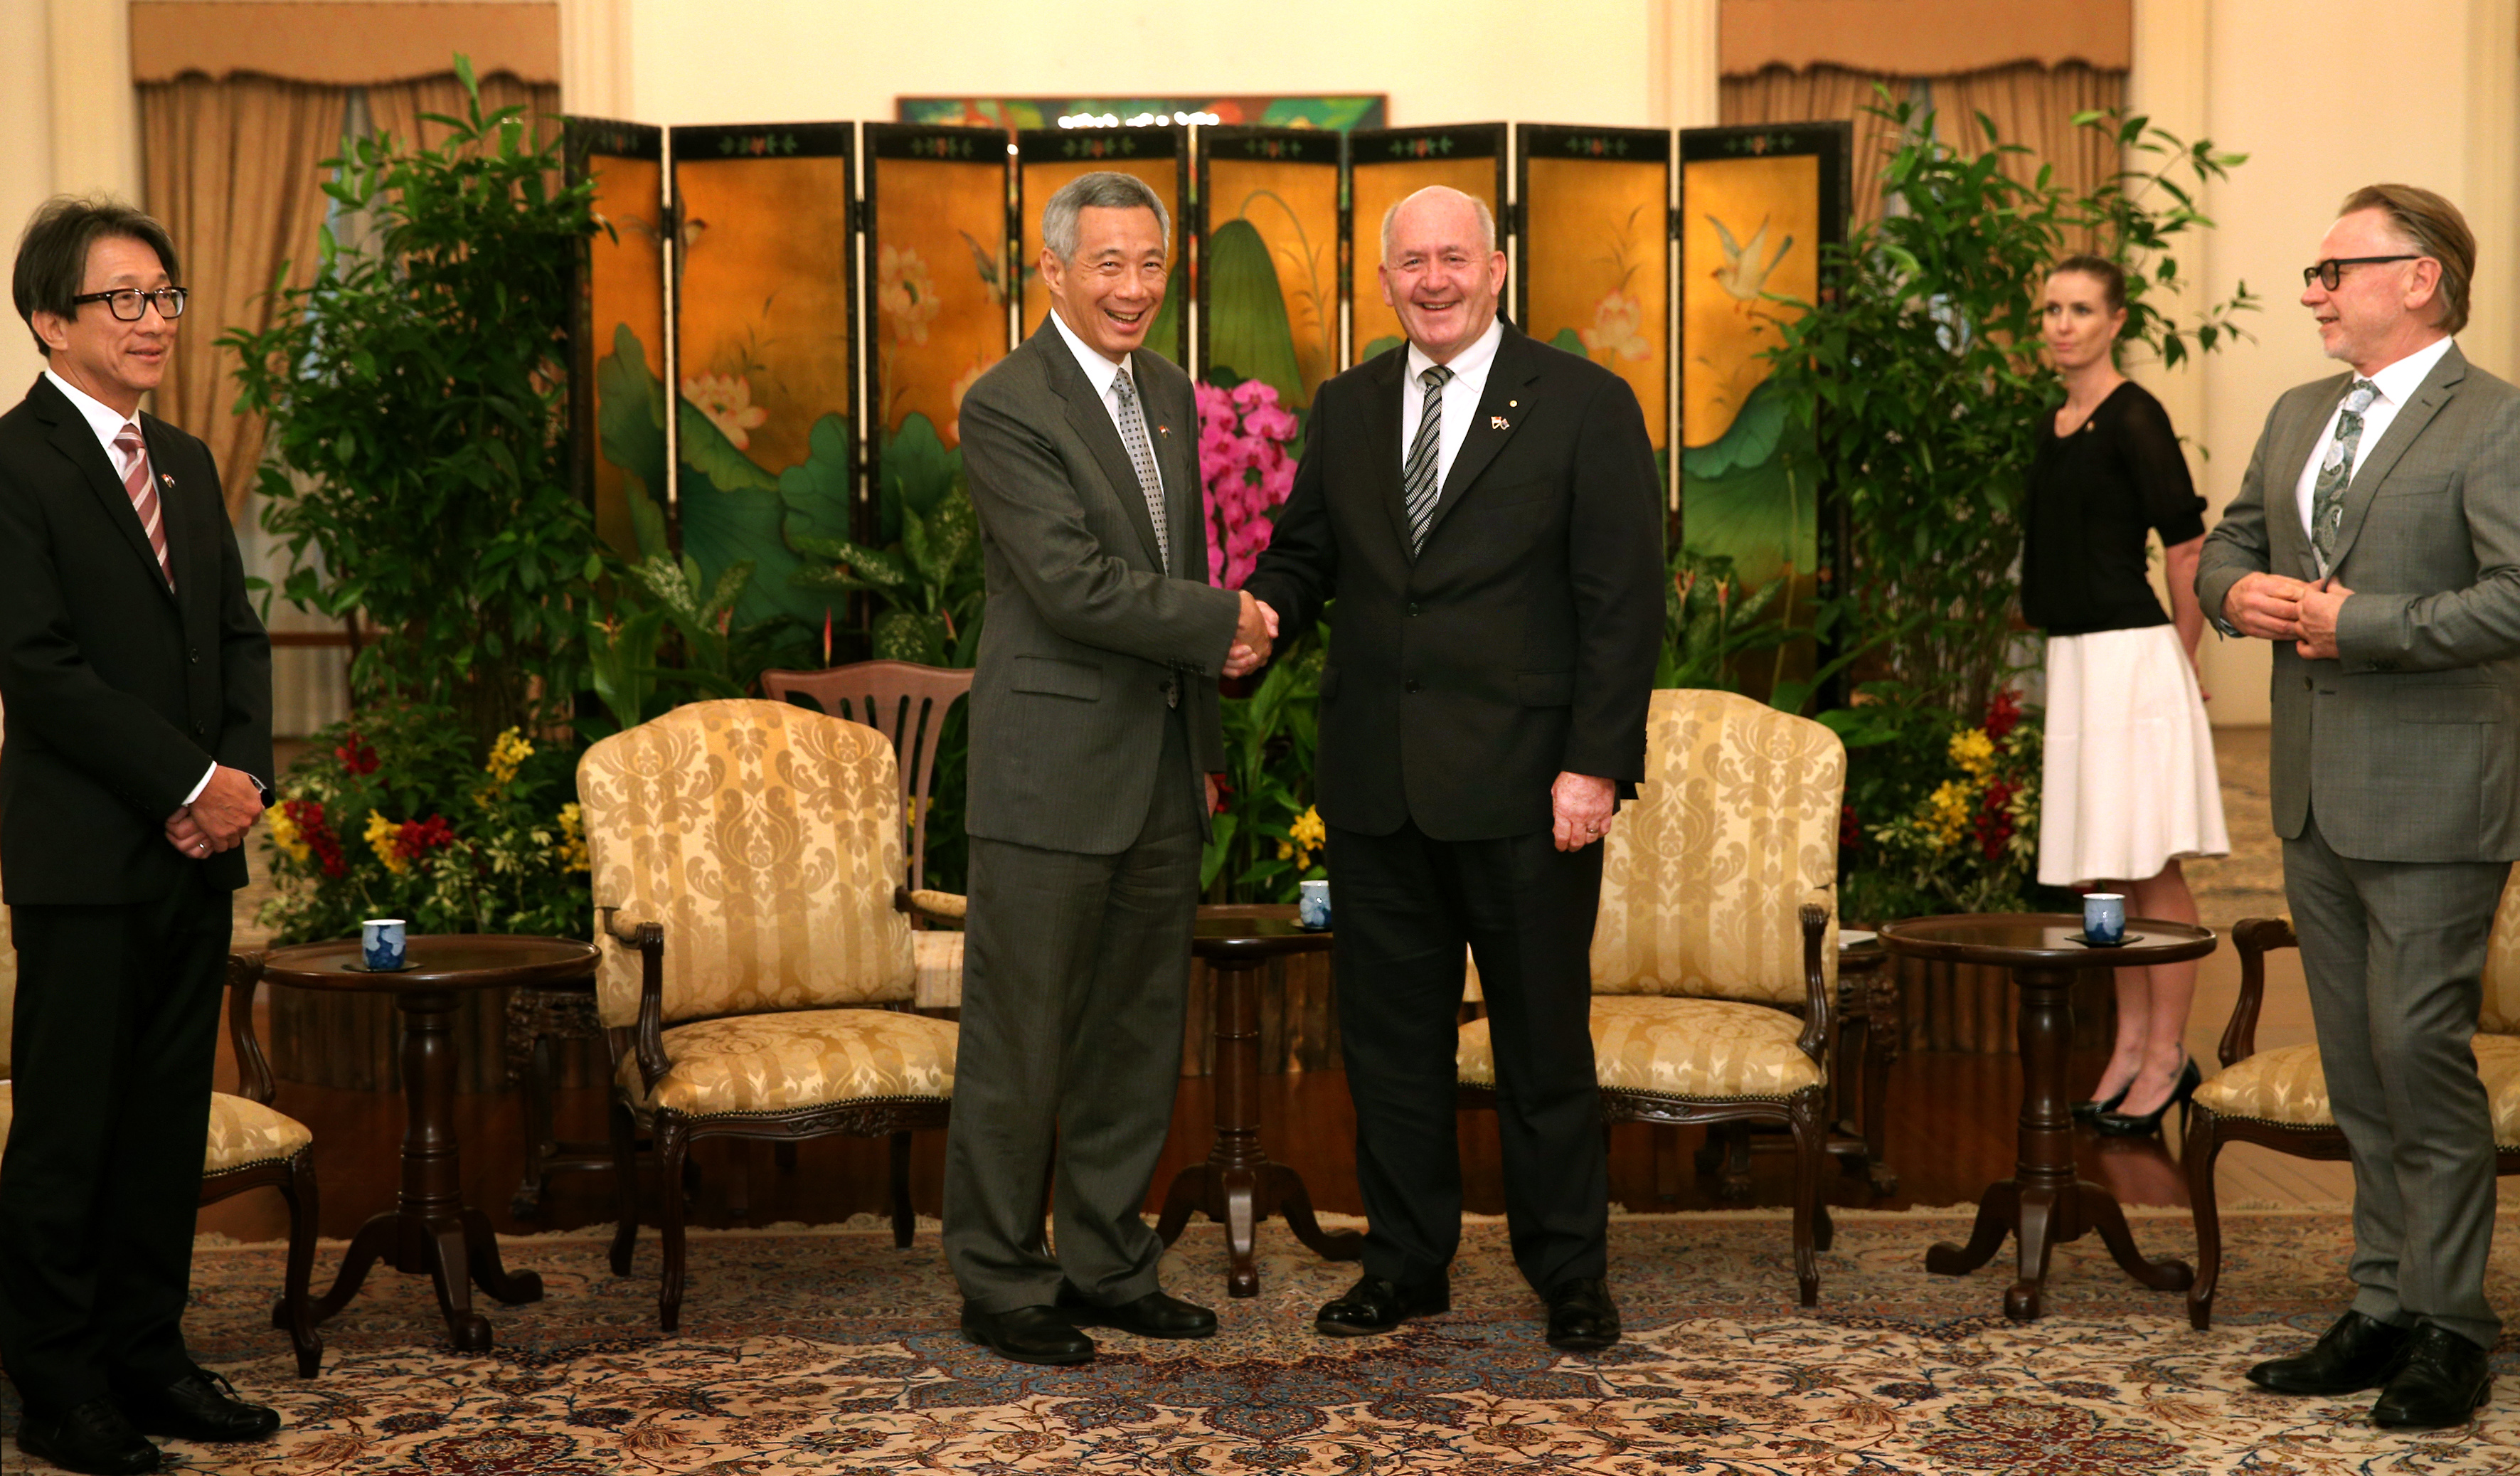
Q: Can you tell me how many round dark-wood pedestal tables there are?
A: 3